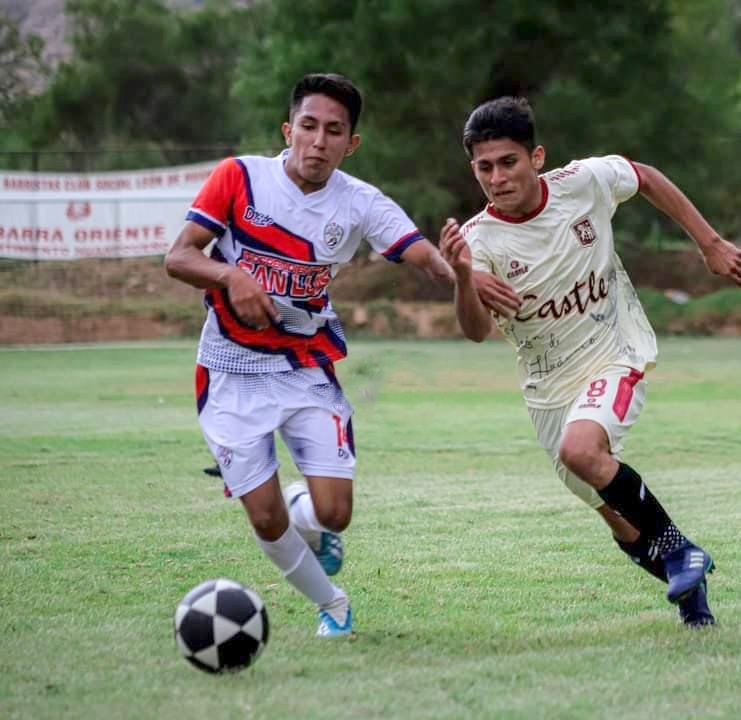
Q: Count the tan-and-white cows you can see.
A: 0